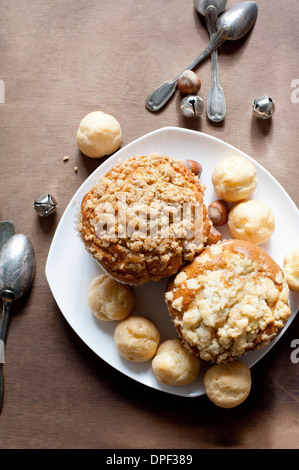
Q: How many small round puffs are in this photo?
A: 8